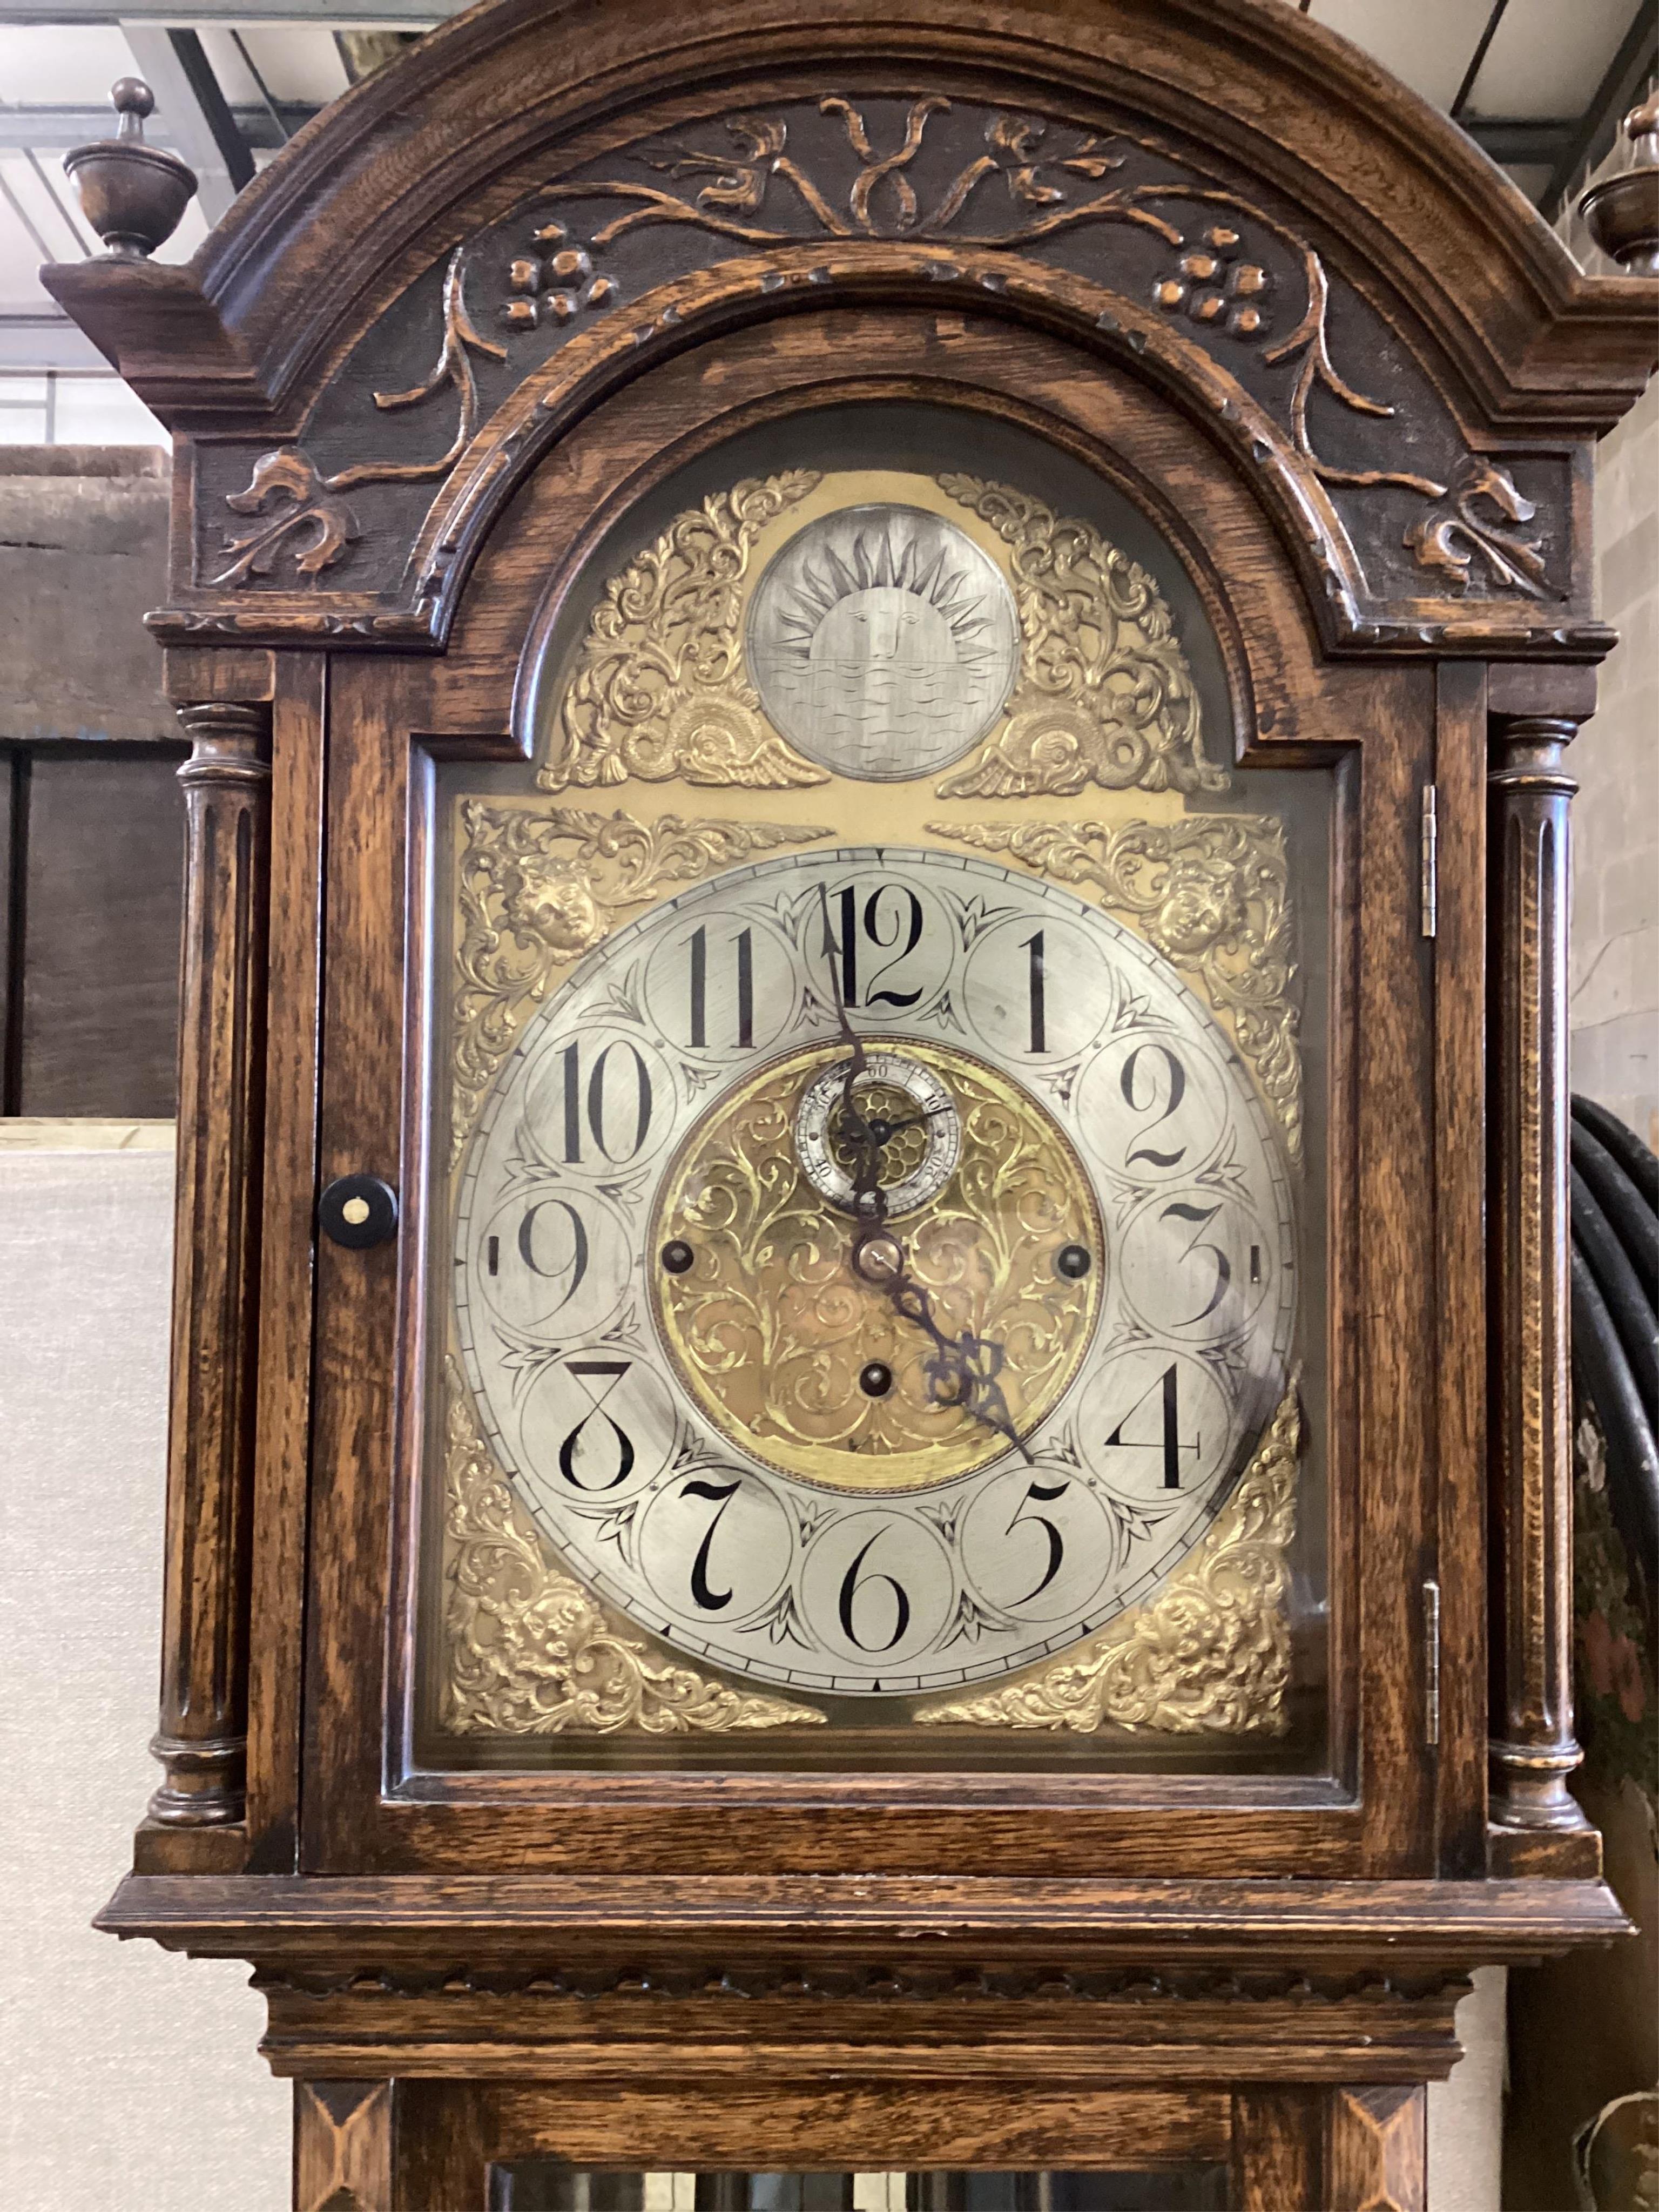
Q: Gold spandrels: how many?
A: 6